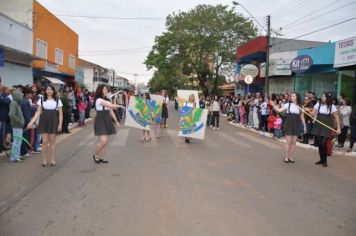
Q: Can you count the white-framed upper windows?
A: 3